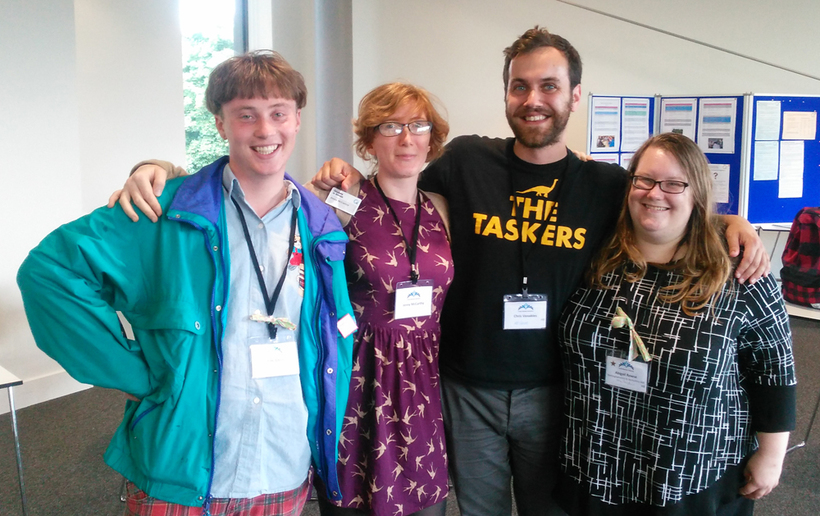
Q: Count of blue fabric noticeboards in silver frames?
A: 3